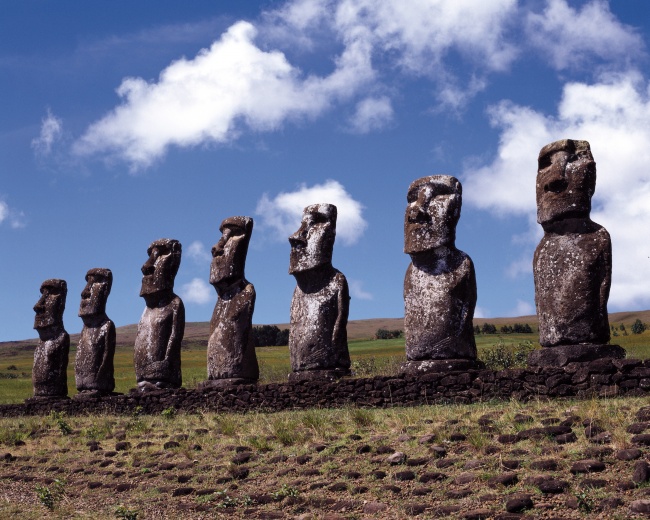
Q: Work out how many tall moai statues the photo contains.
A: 7